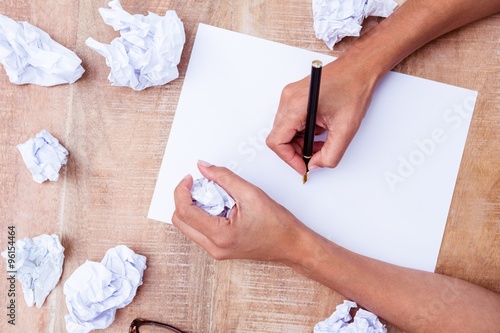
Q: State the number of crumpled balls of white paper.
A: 8